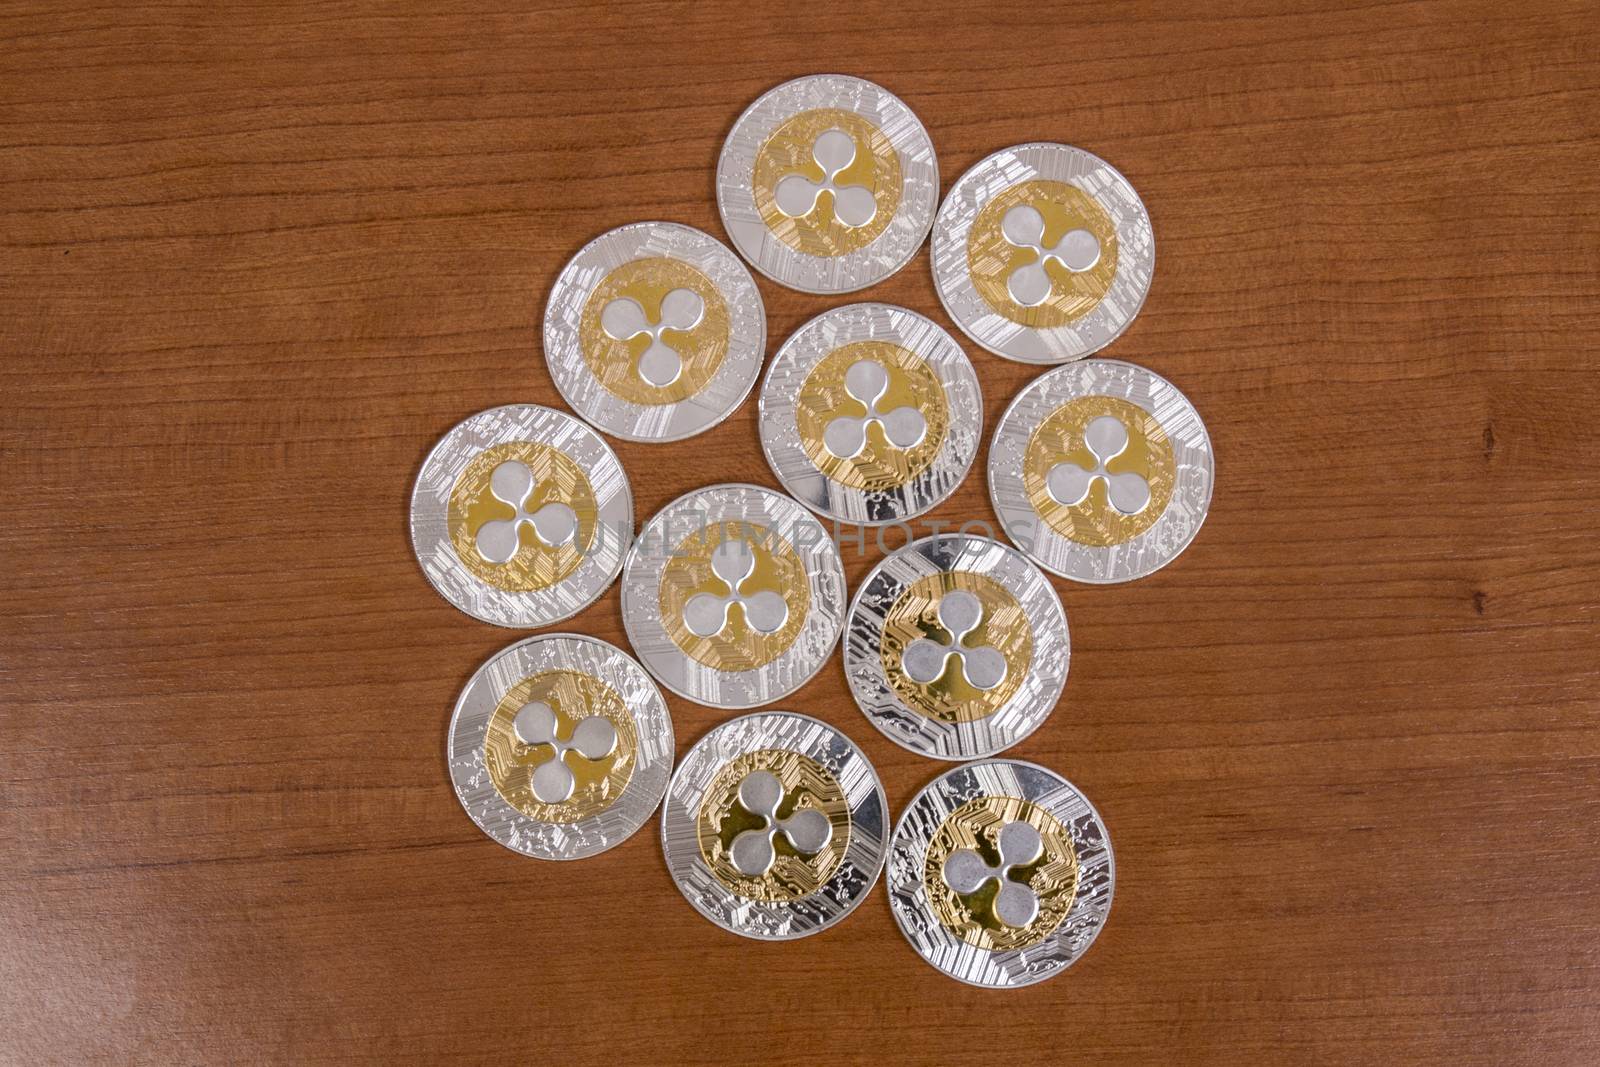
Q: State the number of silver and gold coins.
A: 11